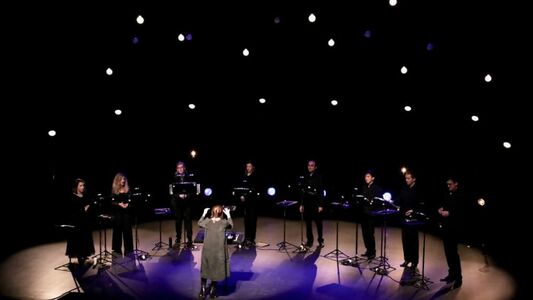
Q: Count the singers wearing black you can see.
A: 8